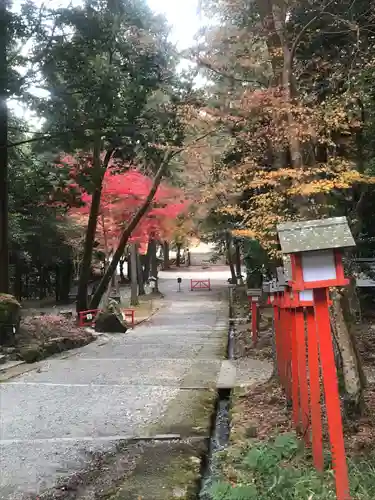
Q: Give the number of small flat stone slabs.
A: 1